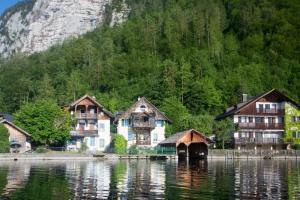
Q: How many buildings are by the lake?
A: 5